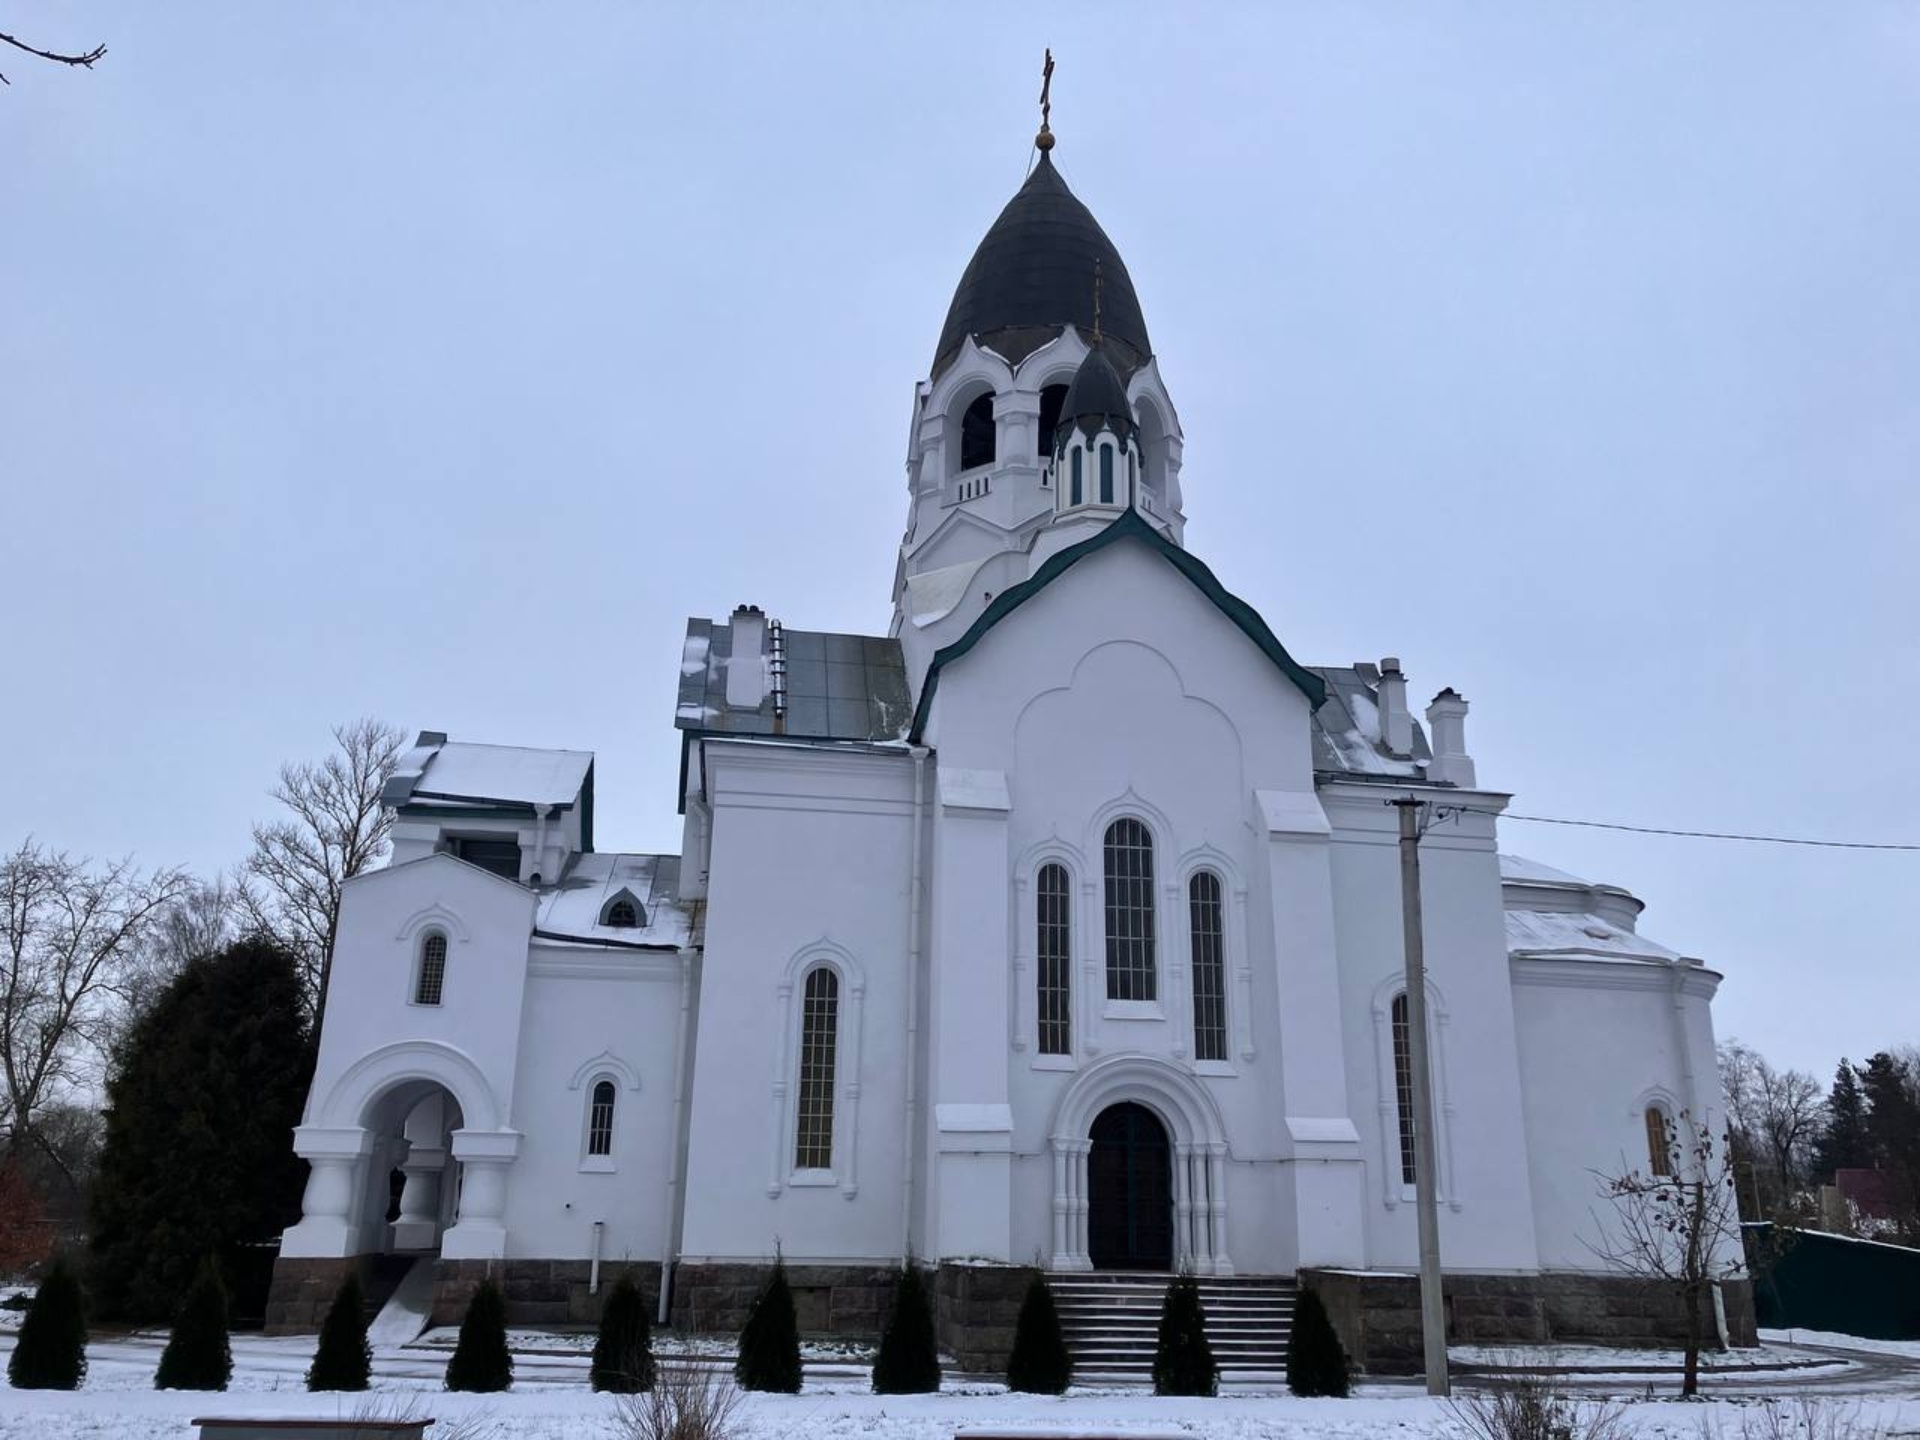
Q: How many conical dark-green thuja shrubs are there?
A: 10